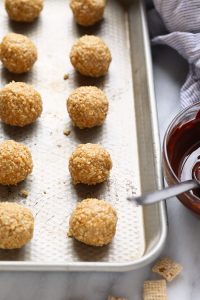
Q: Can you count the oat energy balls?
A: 10